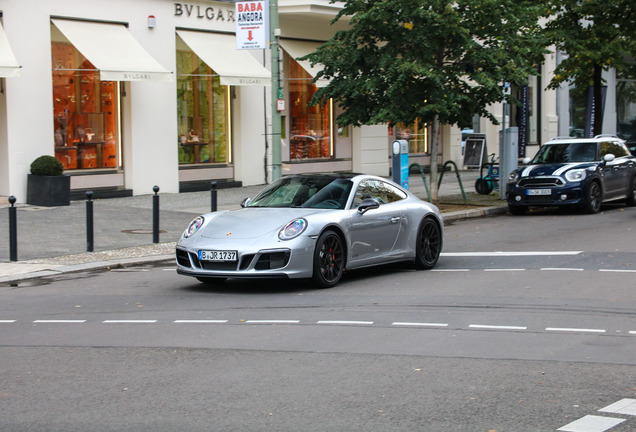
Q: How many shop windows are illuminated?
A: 4